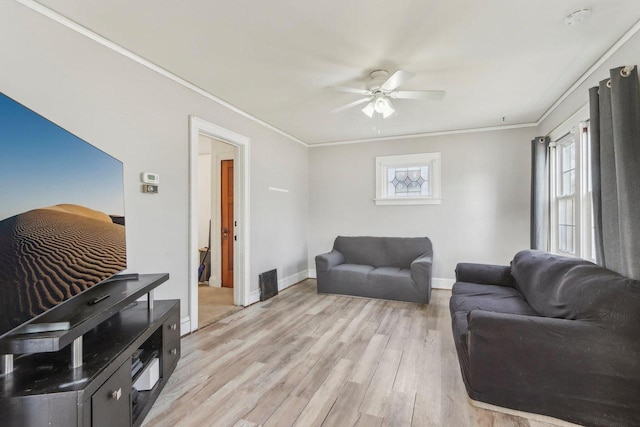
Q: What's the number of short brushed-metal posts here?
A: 3